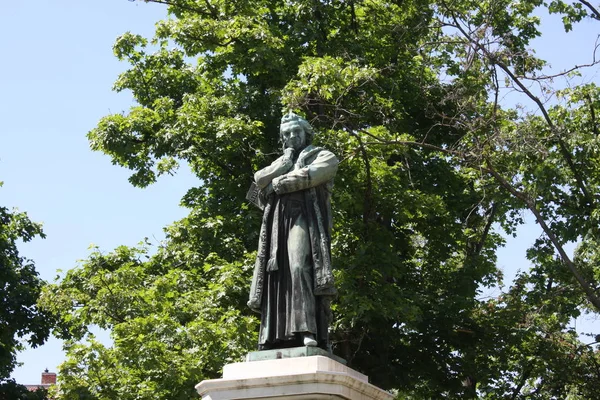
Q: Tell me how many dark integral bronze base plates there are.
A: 1